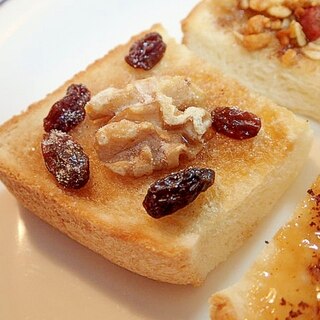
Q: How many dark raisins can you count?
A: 5